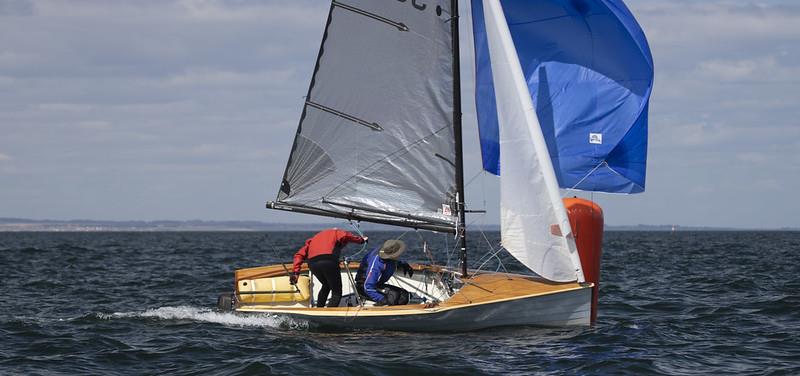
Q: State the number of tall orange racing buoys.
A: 1